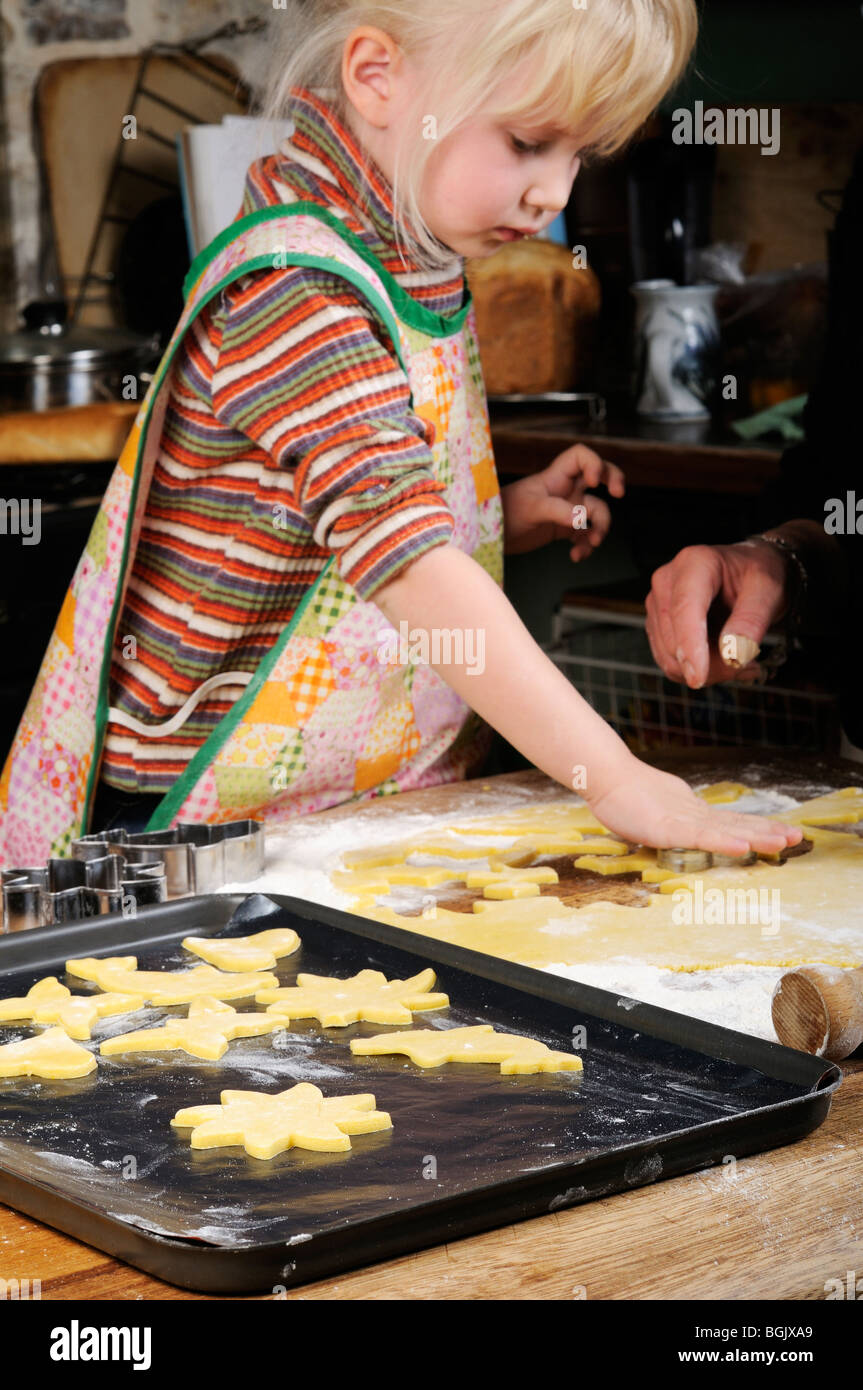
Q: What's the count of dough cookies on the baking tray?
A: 8